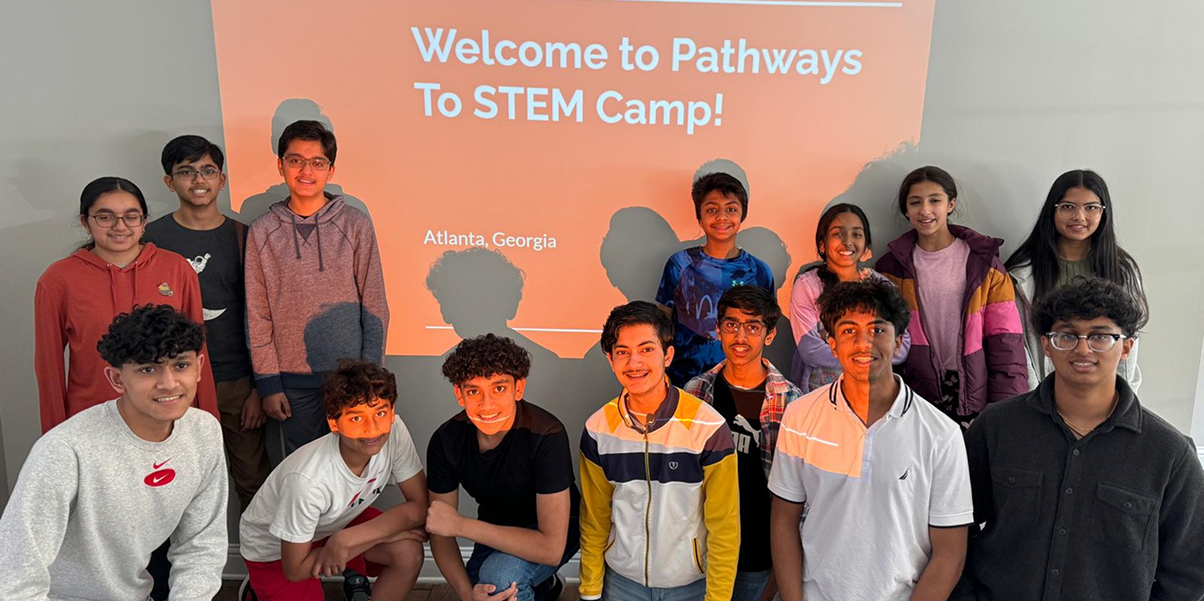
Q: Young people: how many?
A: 14